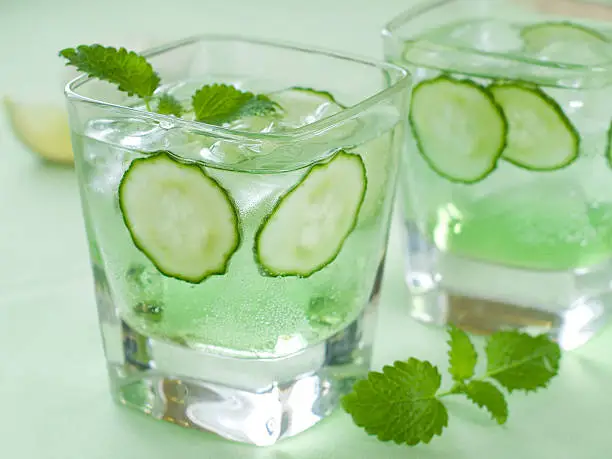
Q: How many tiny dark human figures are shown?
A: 0